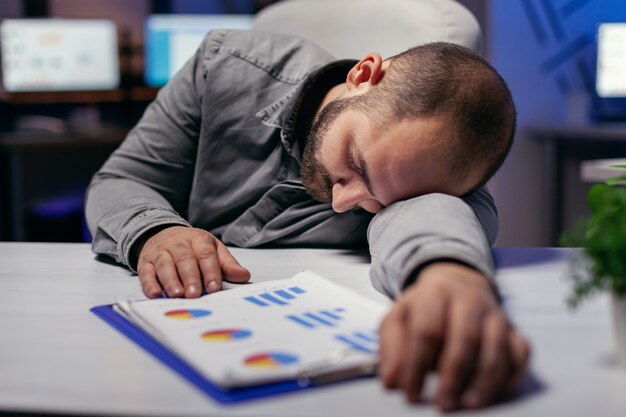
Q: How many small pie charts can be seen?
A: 3